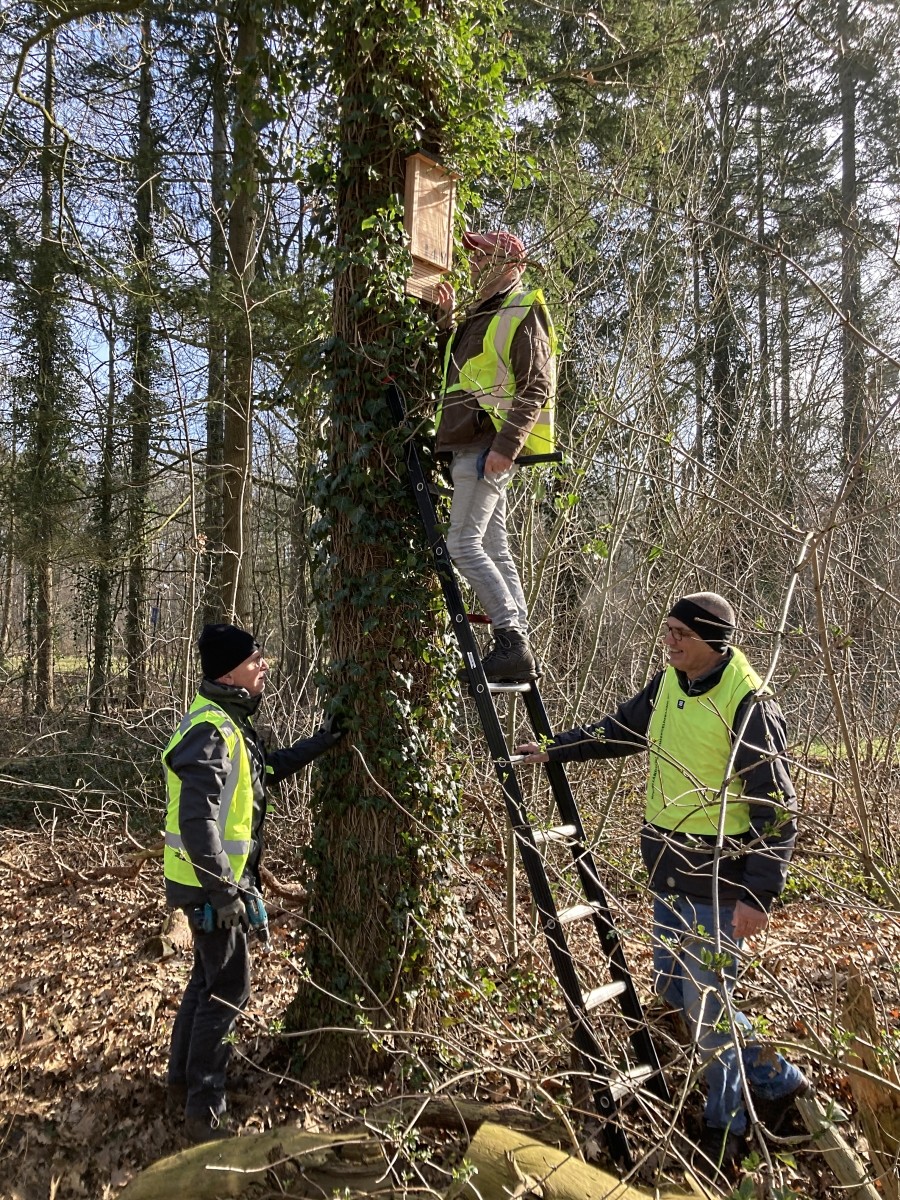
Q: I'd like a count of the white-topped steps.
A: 6